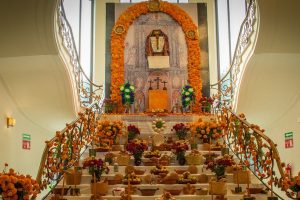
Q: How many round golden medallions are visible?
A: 3